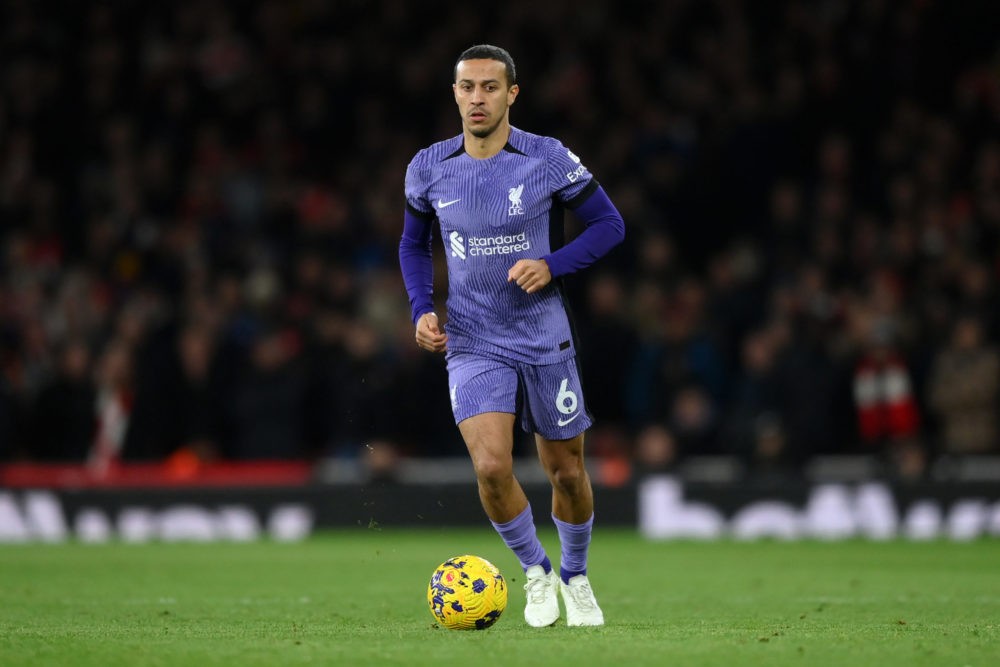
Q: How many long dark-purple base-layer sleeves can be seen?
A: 2